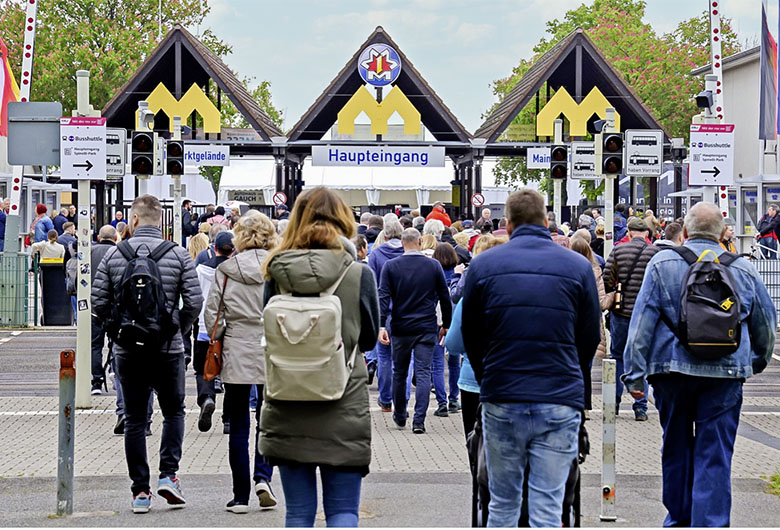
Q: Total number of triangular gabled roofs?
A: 3